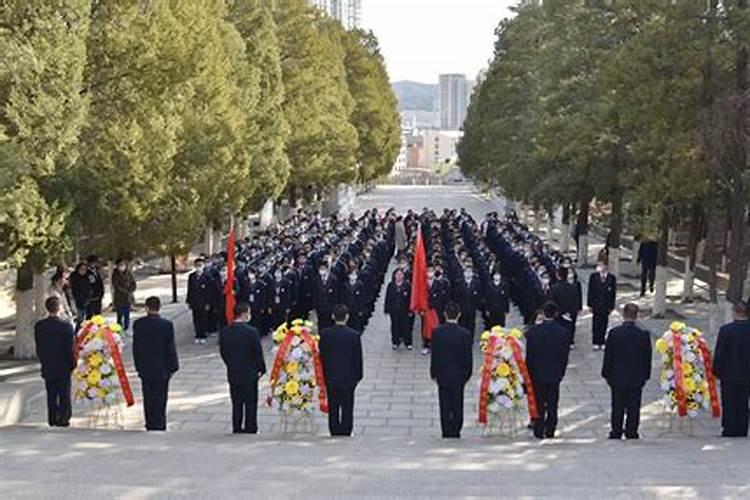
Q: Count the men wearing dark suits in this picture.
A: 8